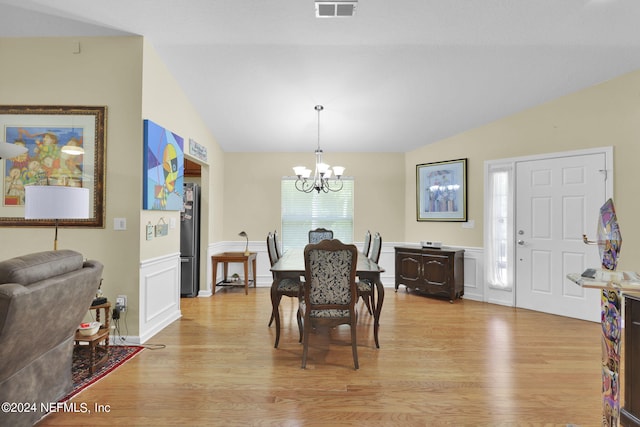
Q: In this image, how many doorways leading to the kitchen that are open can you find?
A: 1